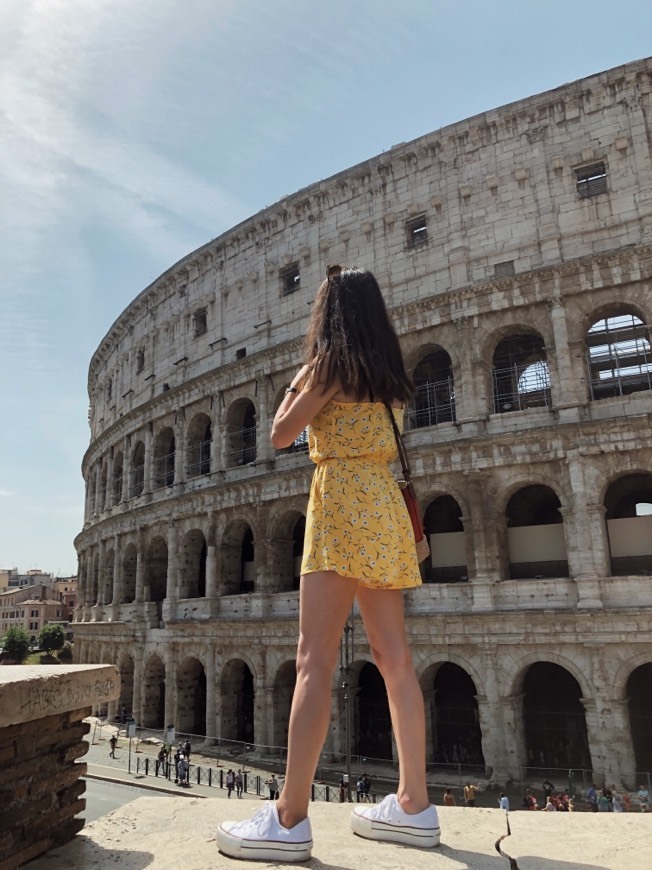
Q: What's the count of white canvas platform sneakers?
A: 2